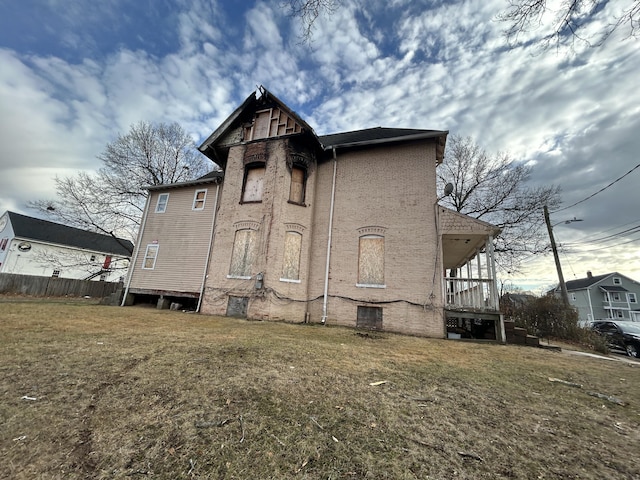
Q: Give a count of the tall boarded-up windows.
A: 5